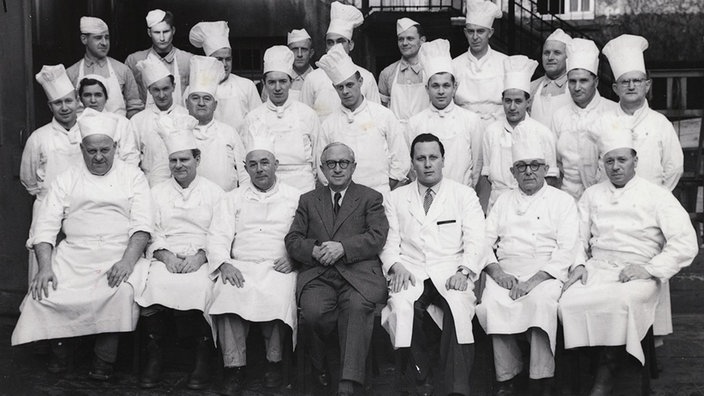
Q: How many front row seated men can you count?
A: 7